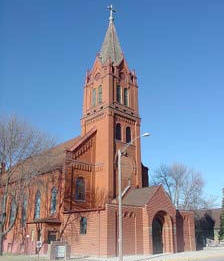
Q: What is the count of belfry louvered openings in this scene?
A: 4